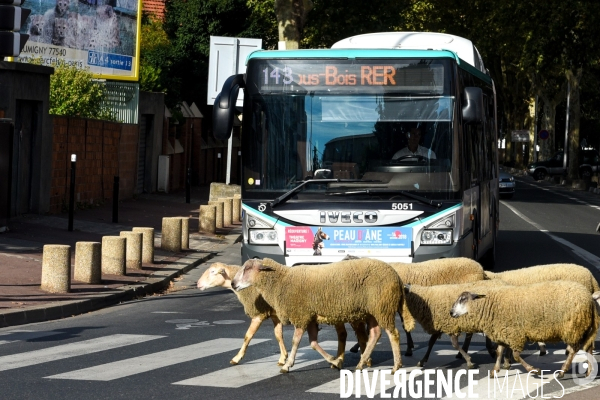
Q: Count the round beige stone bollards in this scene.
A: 11